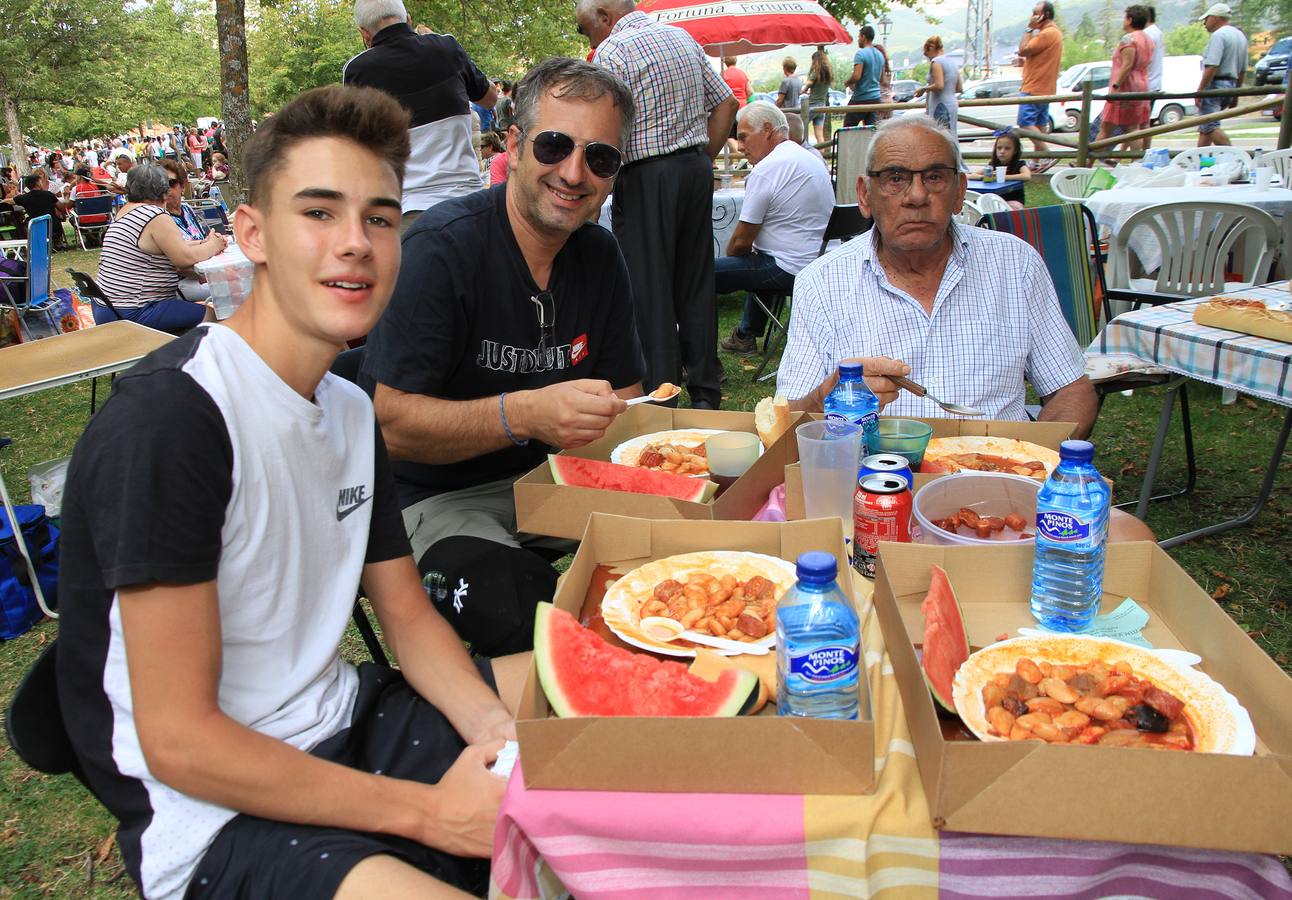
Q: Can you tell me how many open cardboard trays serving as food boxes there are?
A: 4